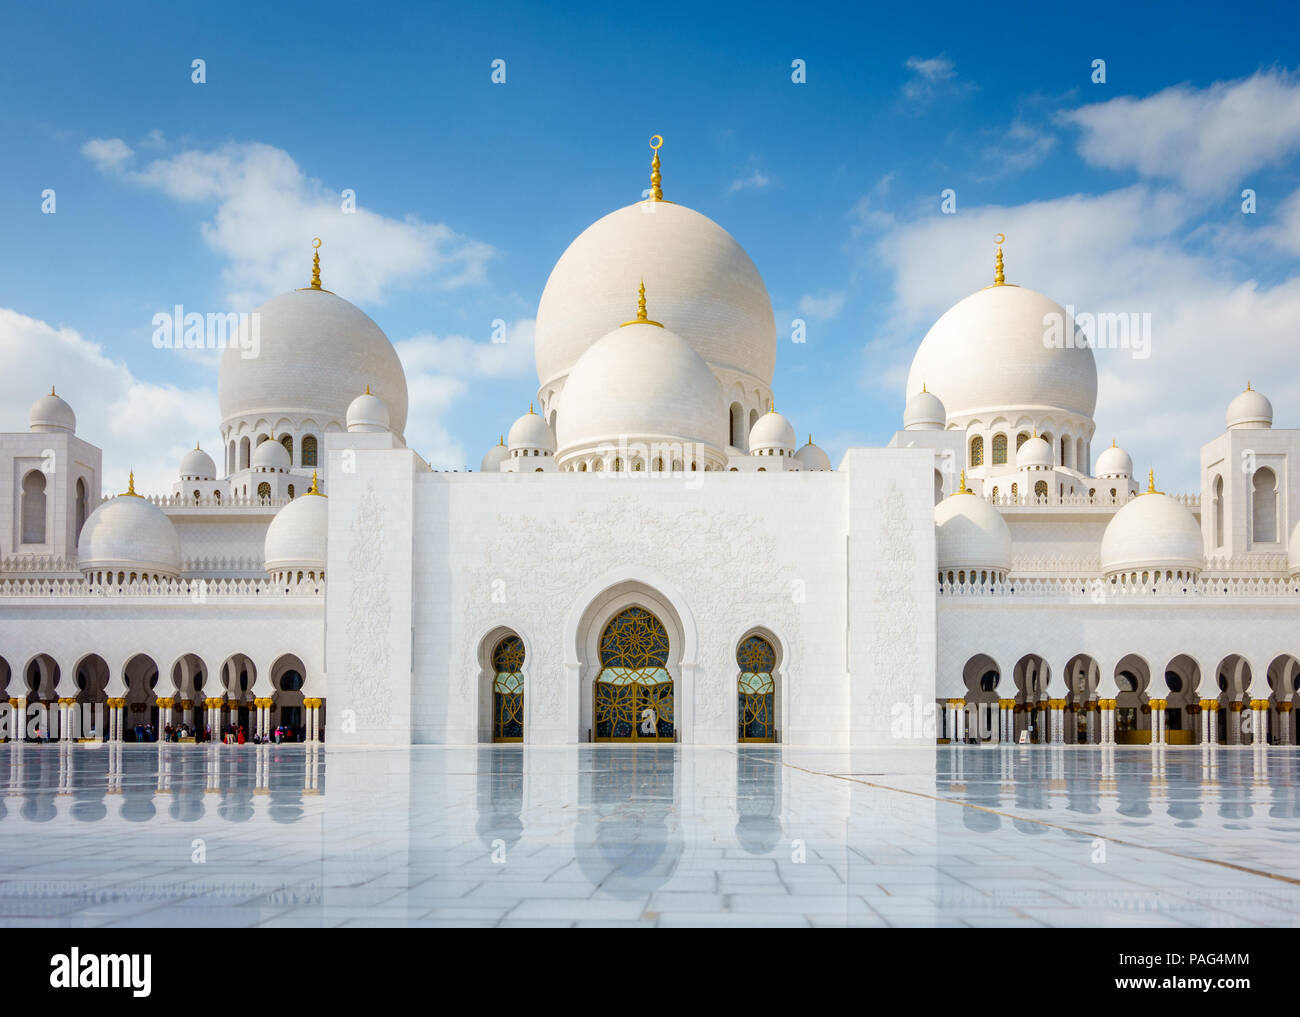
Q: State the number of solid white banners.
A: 0